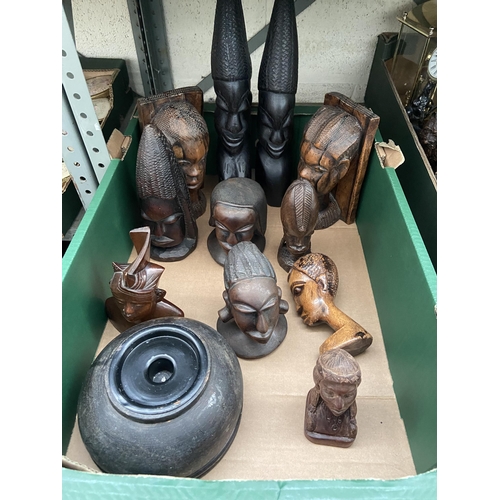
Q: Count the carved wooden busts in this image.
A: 11